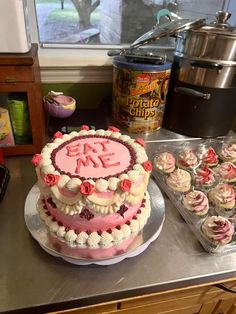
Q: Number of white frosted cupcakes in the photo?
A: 1